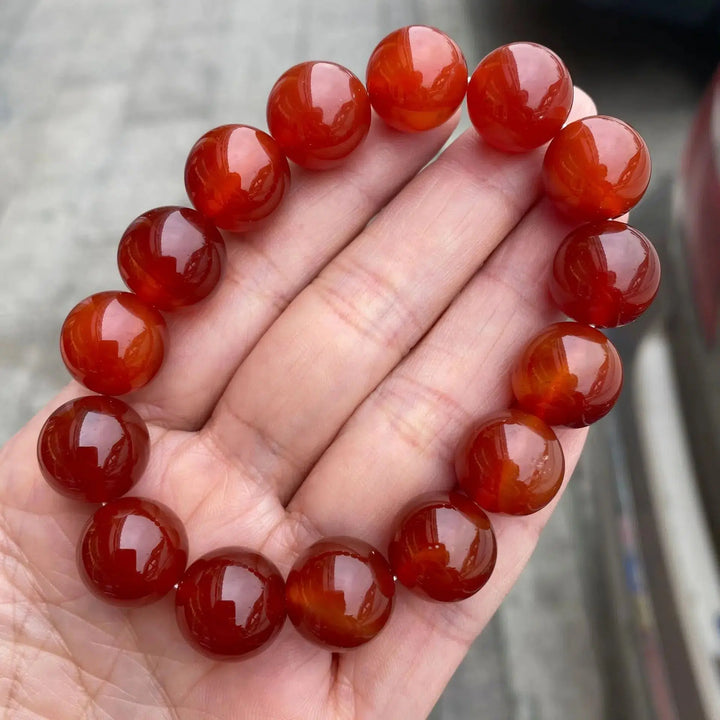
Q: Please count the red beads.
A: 15